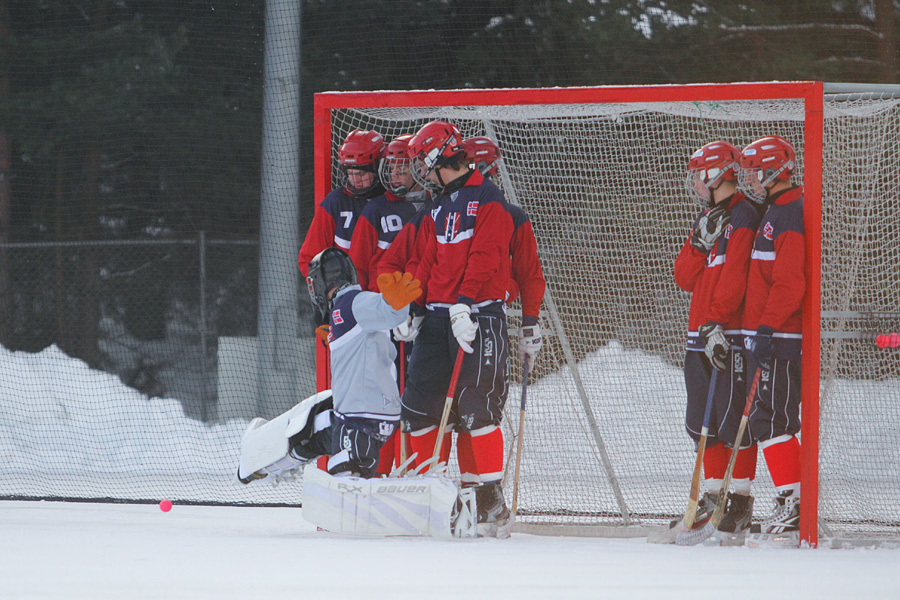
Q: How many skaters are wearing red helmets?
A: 6